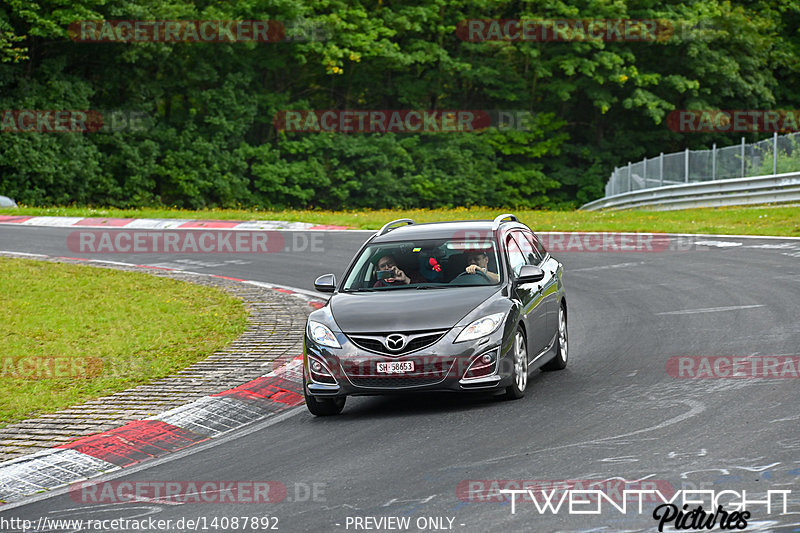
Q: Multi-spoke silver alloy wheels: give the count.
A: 2